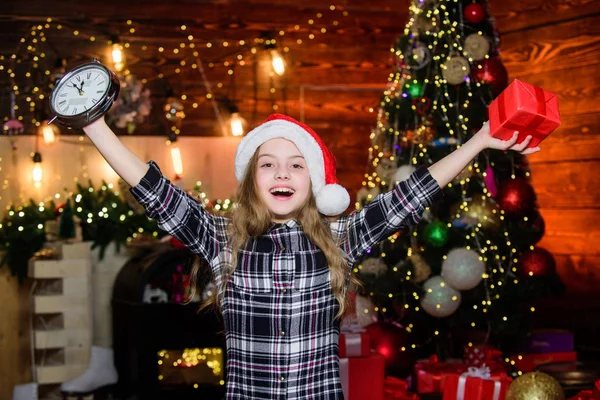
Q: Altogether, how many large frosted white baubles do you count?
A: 2